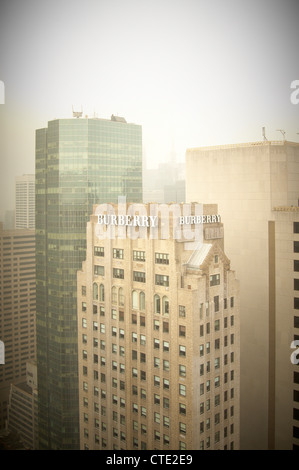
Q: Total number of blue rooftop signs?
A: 0